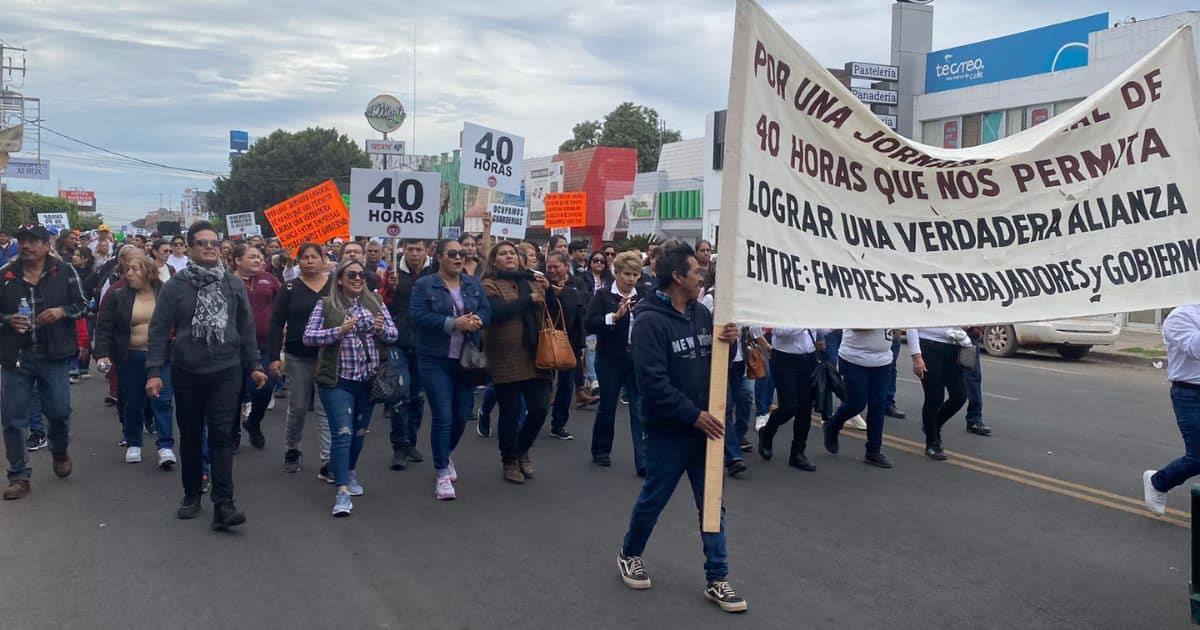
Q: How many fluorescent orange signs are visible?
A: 2